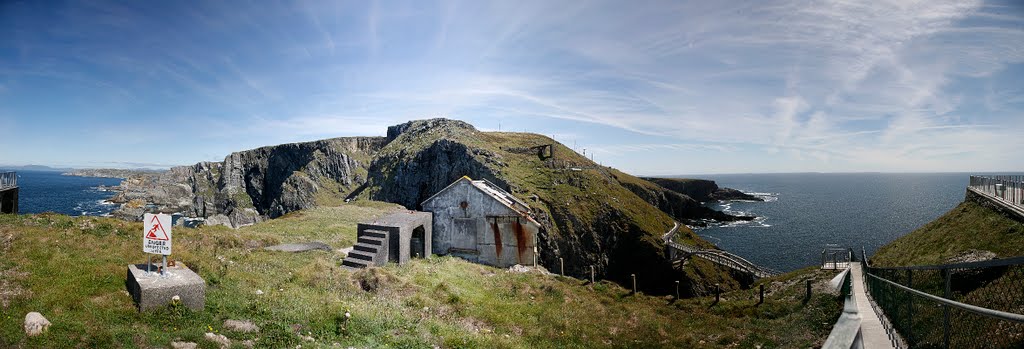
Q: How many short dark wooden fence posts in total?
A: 7